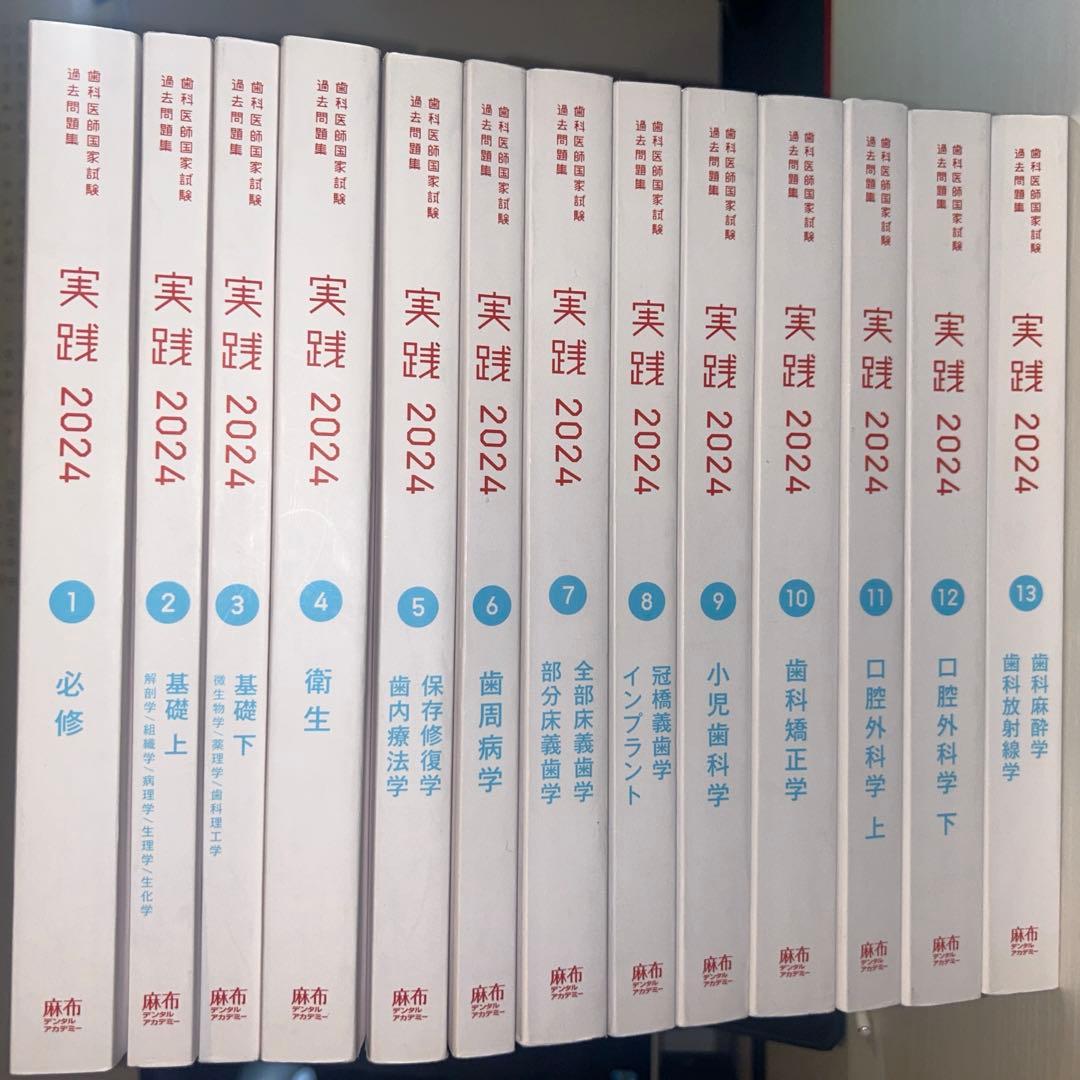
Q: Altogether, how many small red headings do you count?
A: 13